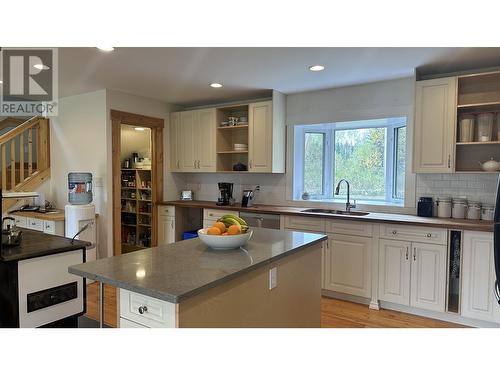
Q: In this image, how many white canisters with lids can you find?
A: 4